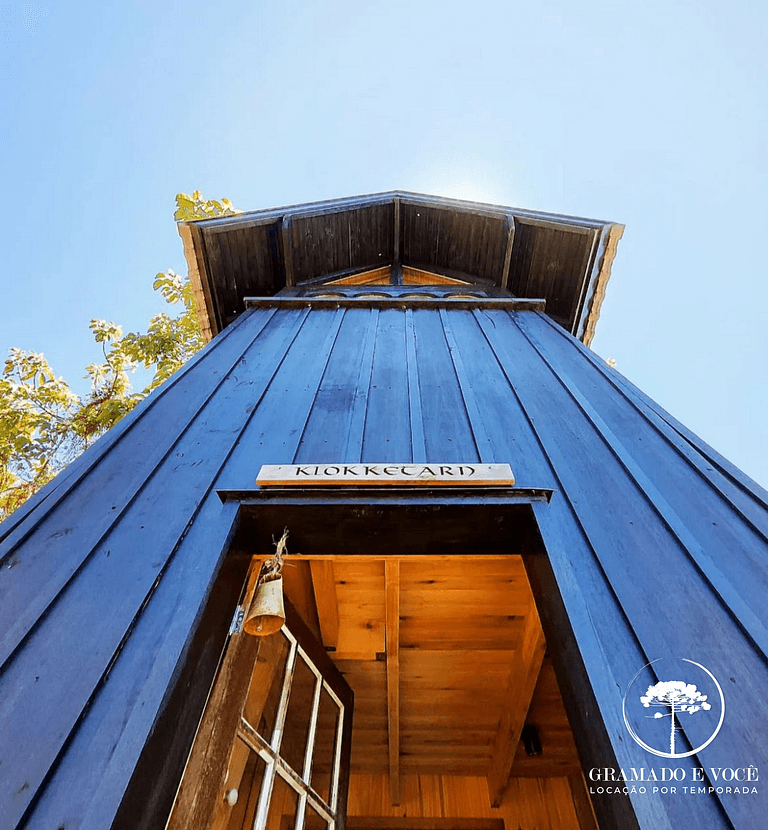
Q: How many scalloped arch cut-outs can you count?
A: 4